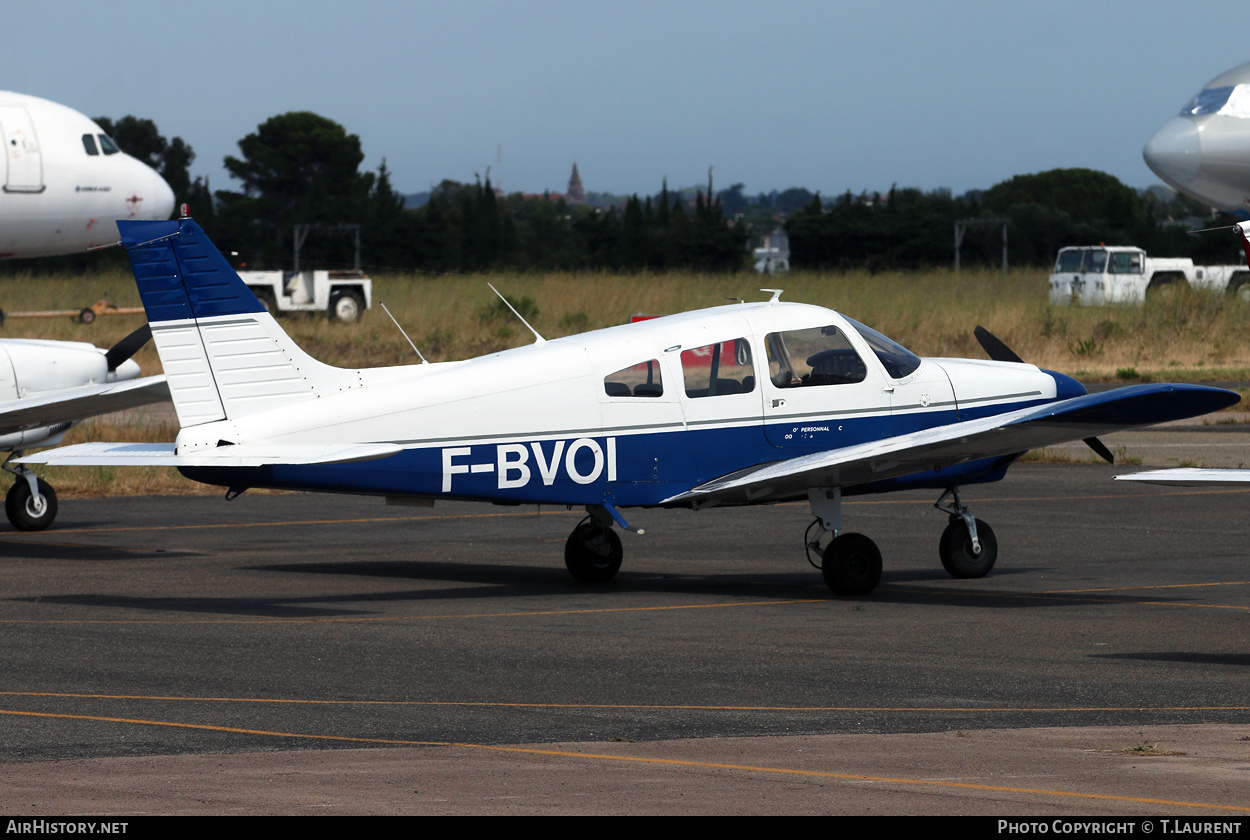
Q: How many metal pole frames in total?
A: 2